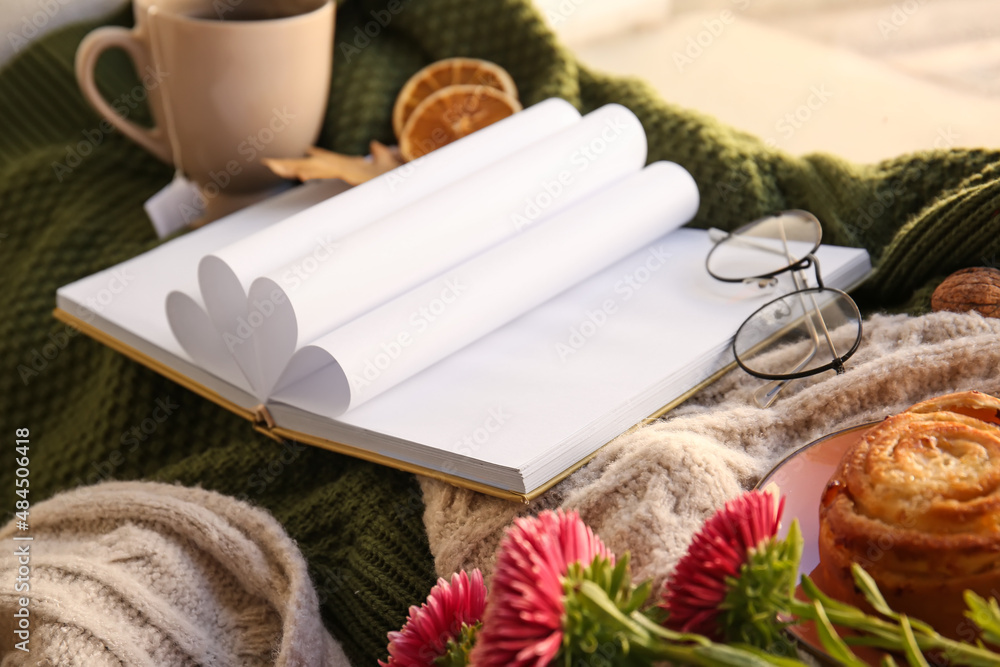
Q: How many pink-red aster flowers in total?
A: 3